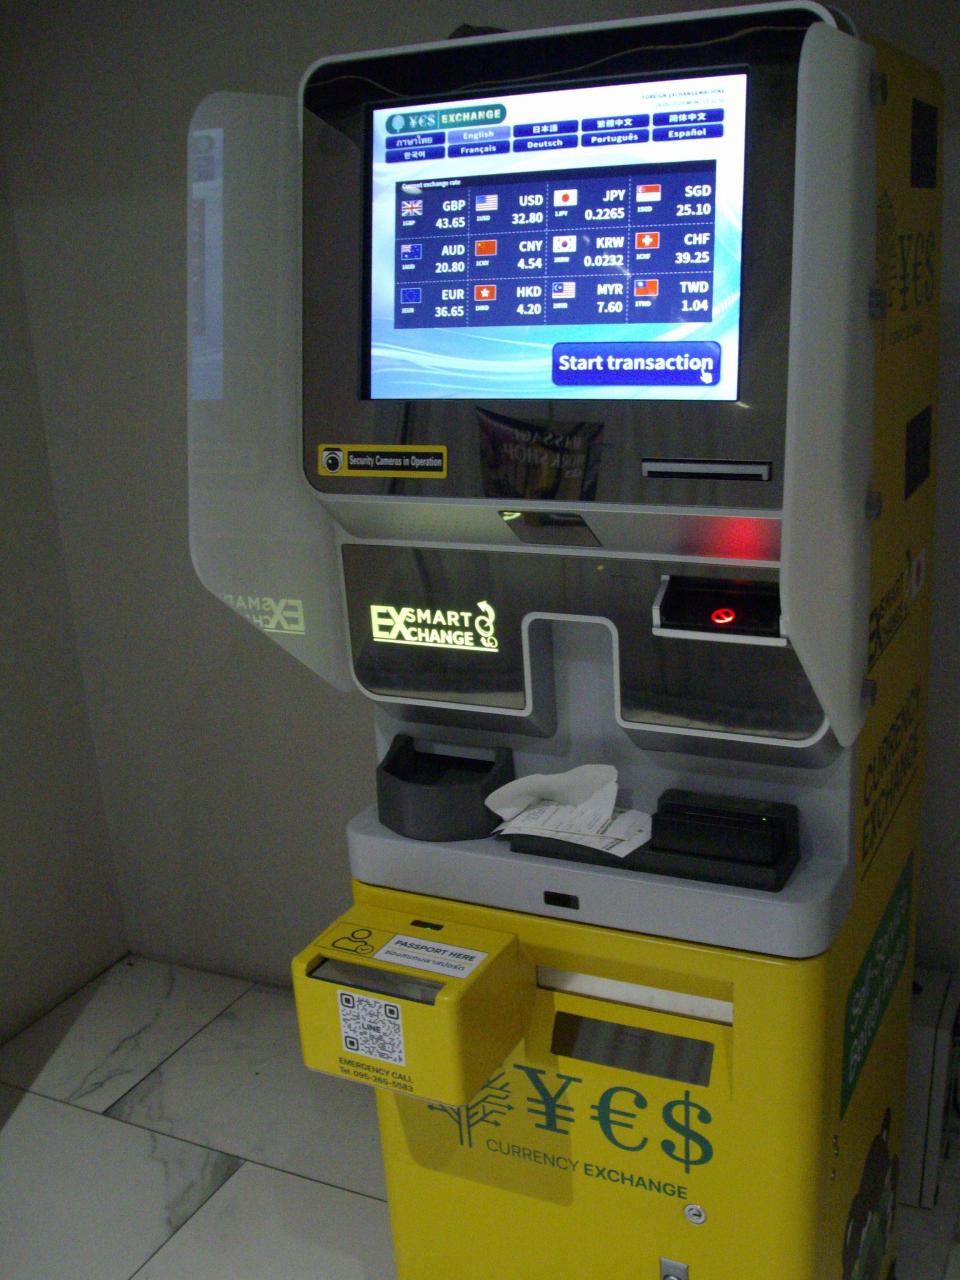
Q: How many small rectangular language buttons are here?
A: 10